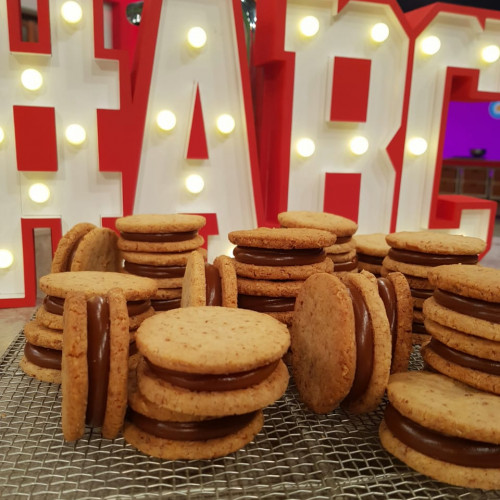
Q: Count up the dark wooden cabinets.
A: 3